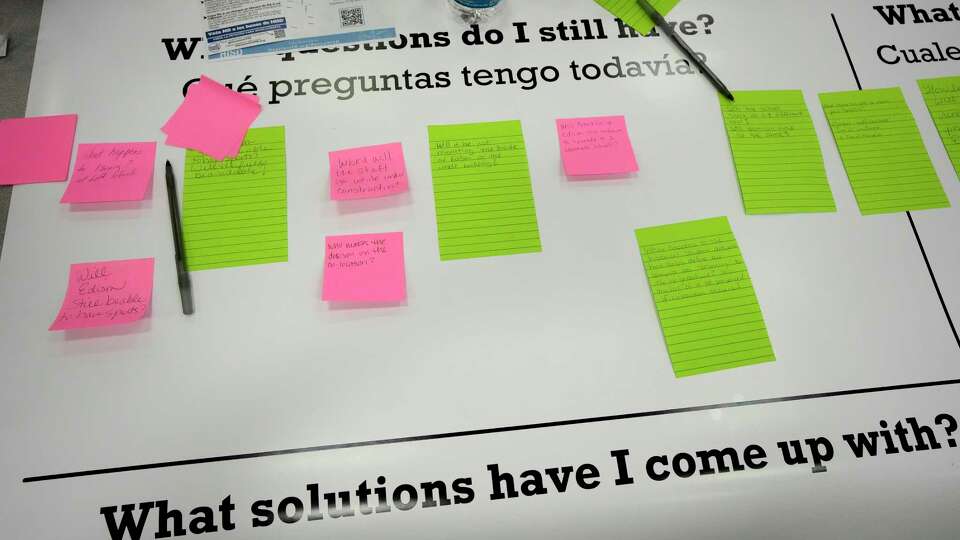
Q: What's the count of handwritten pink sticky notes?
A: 5